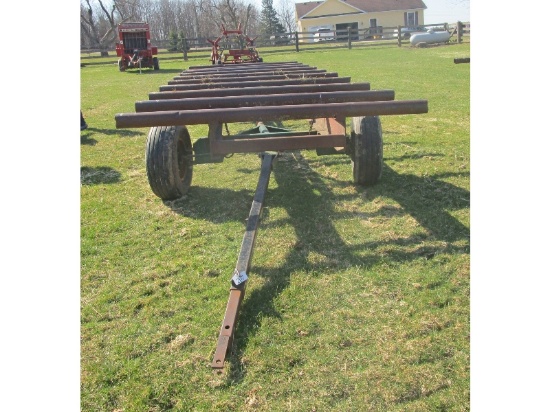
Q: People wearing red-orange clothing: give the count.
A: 0